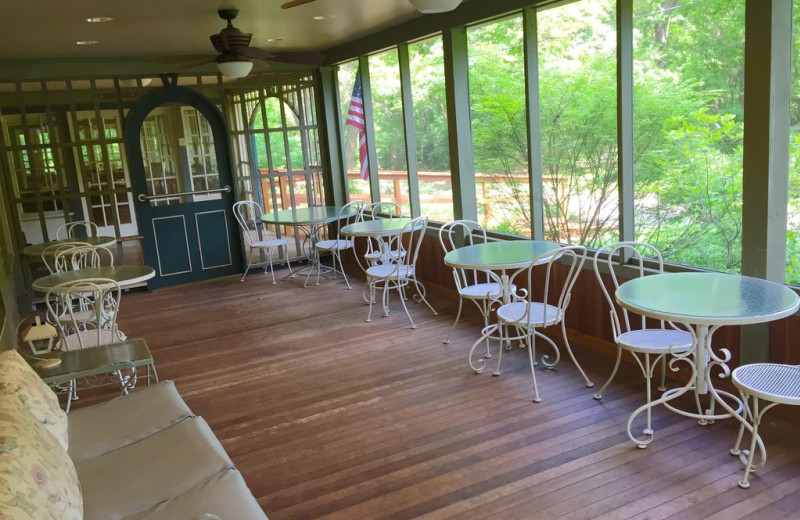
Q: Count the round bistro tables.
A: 6